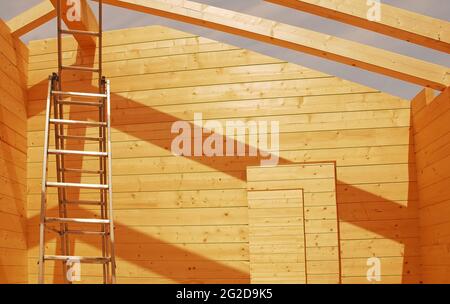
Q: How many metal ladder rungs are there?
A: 13